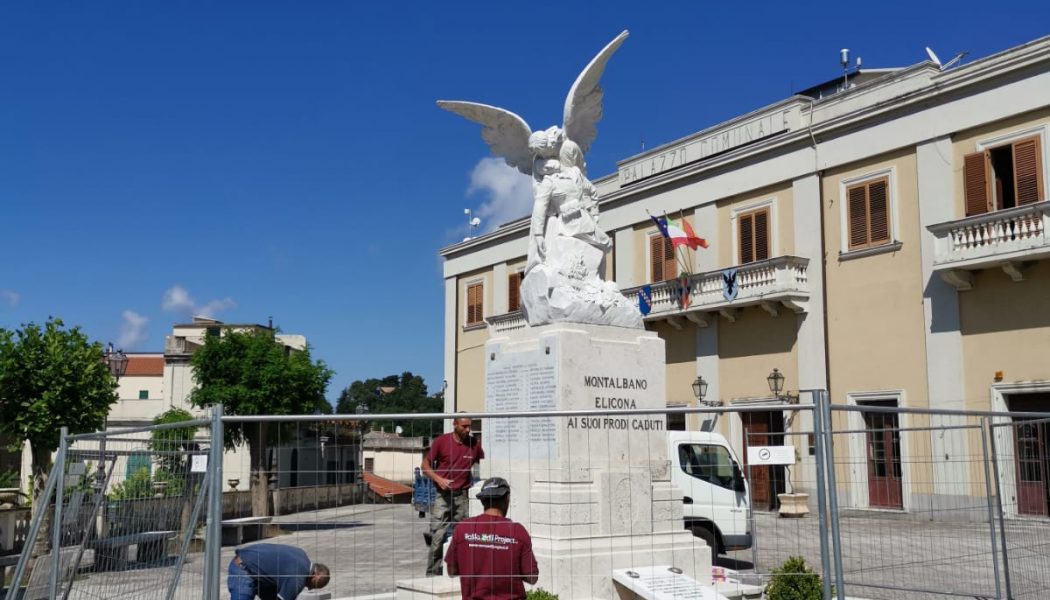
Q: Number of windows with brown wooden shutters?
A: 6